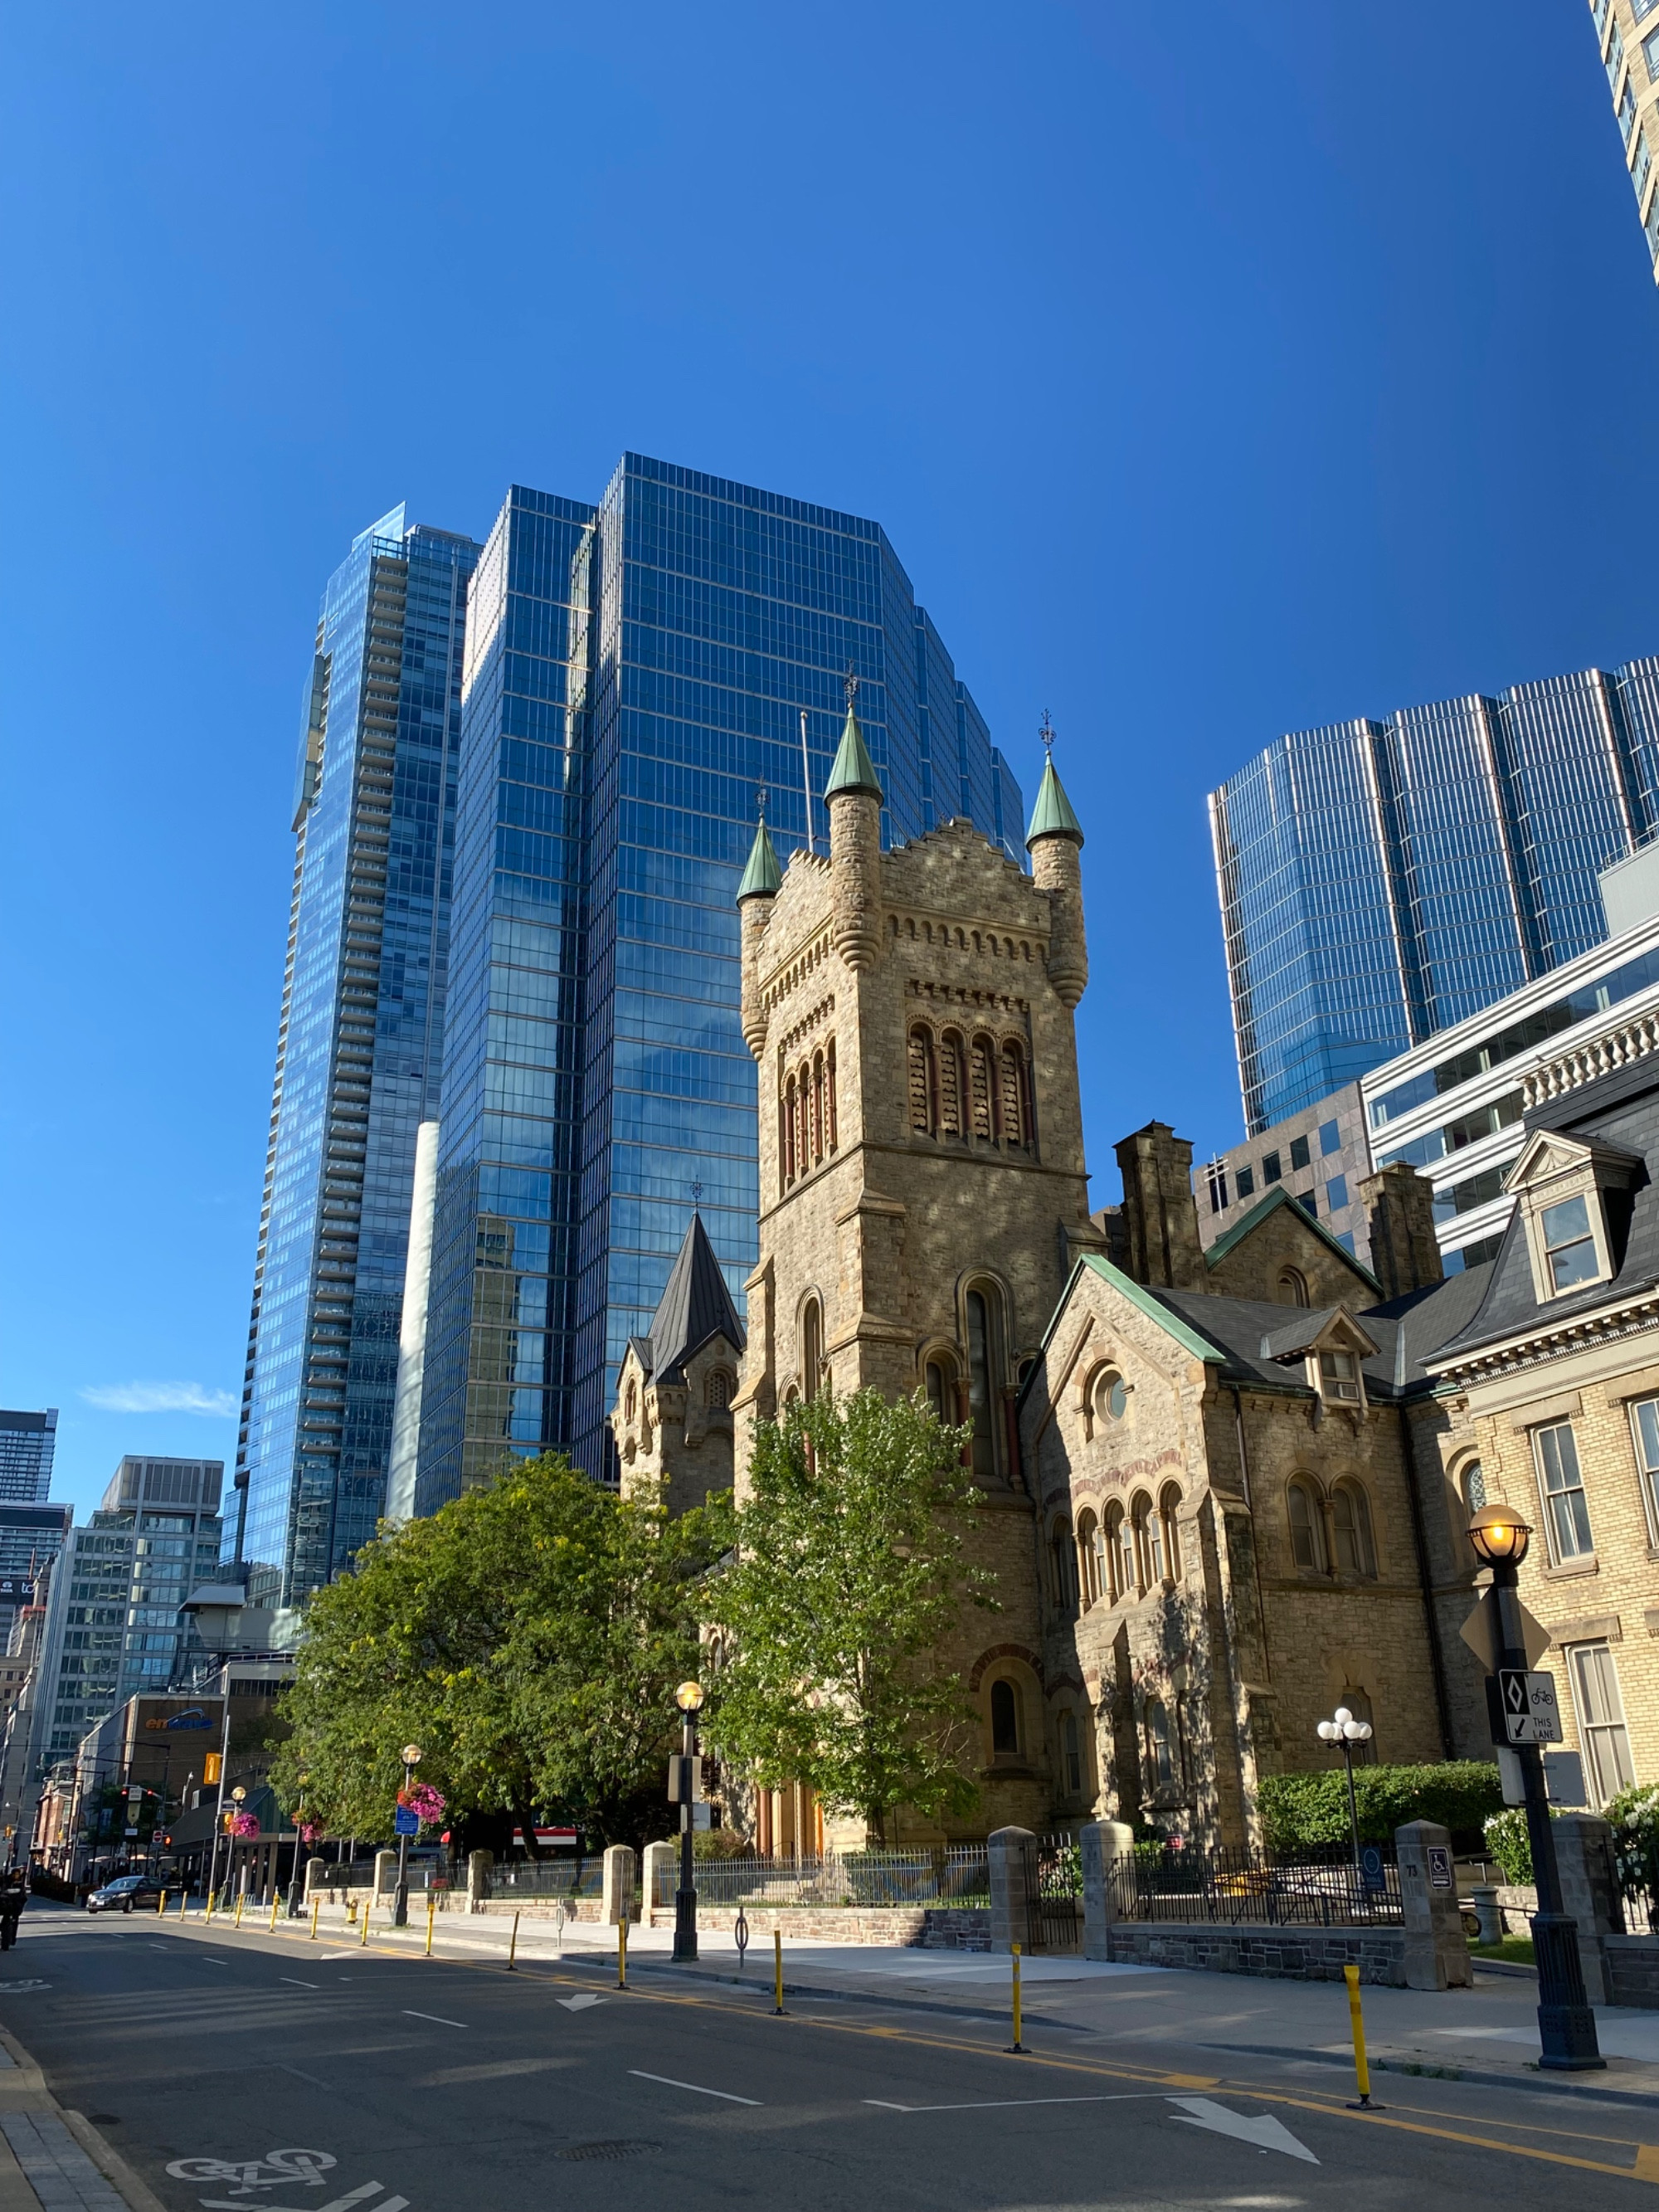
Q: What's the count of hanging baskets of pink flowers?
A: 3